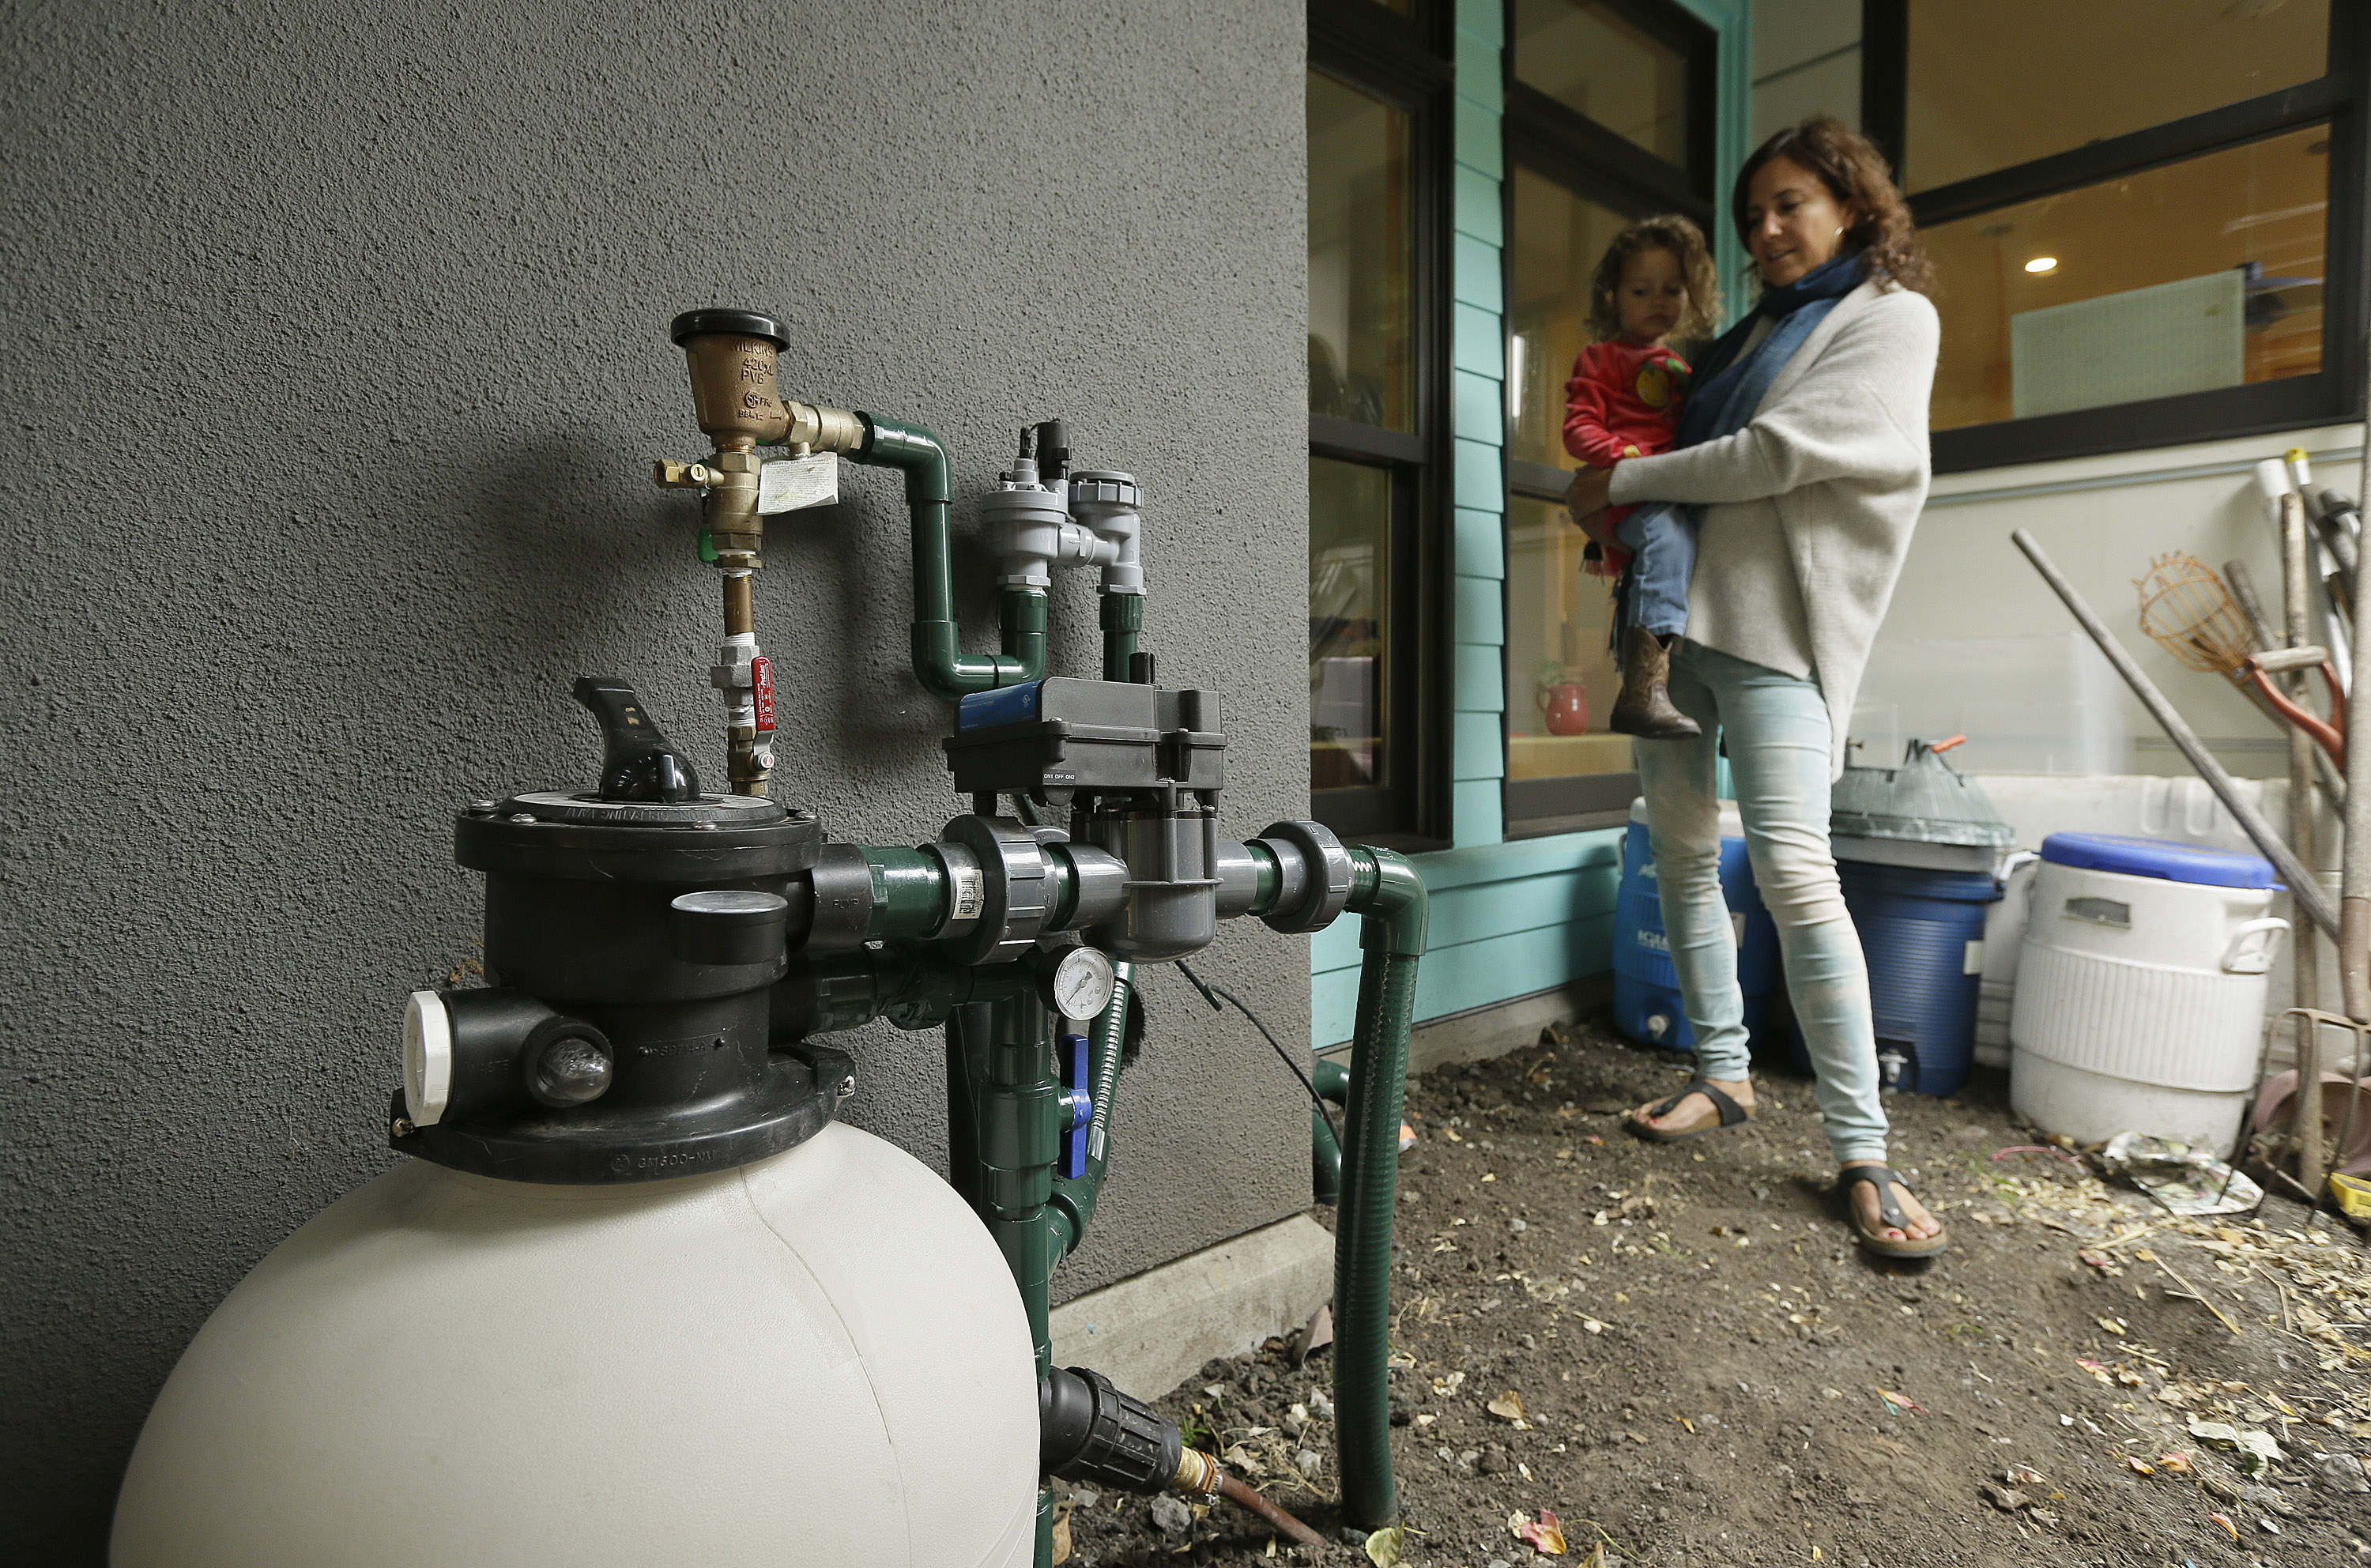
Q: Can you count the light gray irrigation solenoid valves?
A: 1